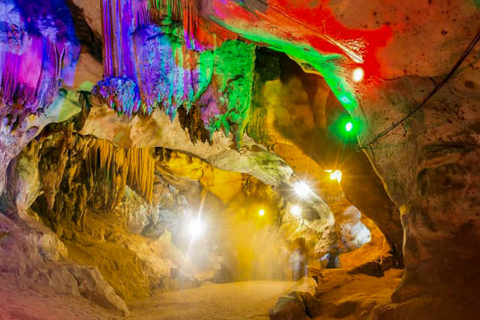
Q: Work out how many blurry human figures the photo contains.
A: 1